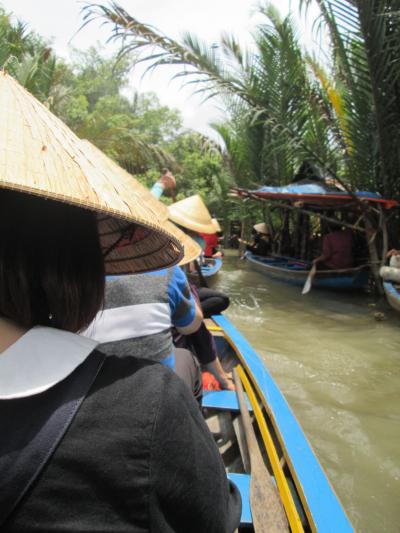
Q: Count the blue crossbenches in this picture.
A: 2